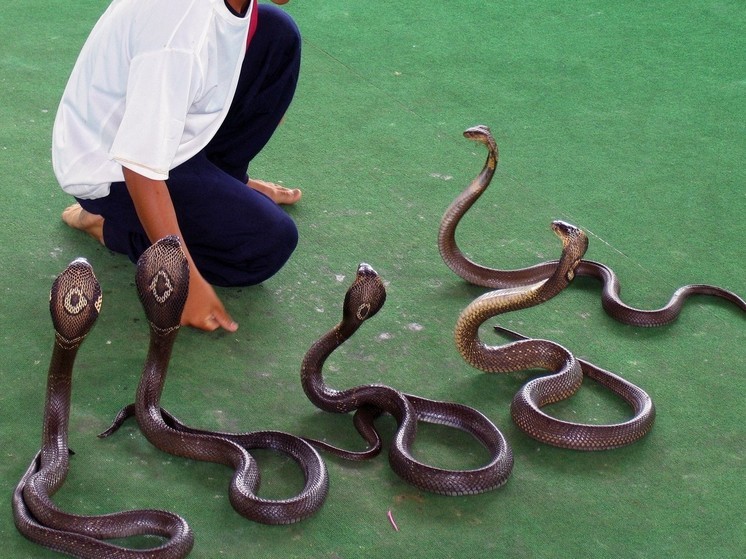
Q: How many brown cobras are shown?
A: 5